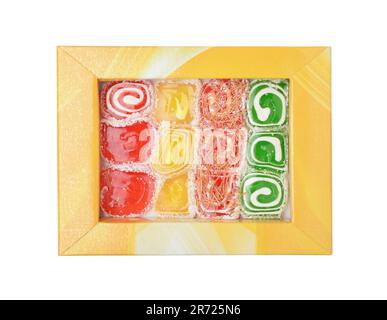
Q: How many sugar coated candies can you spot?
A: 12